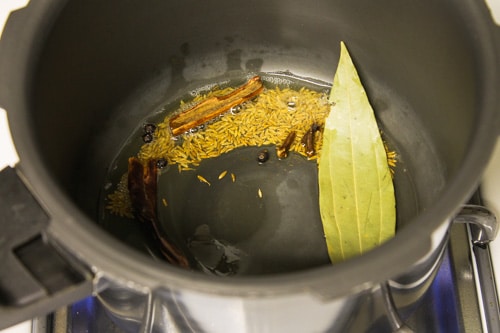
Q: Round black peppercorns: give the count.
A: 4